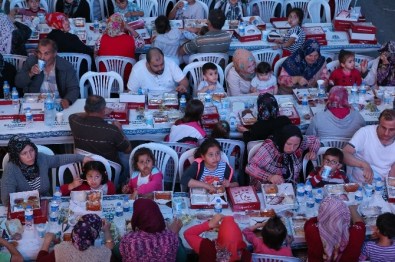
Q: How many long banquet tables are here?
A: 3